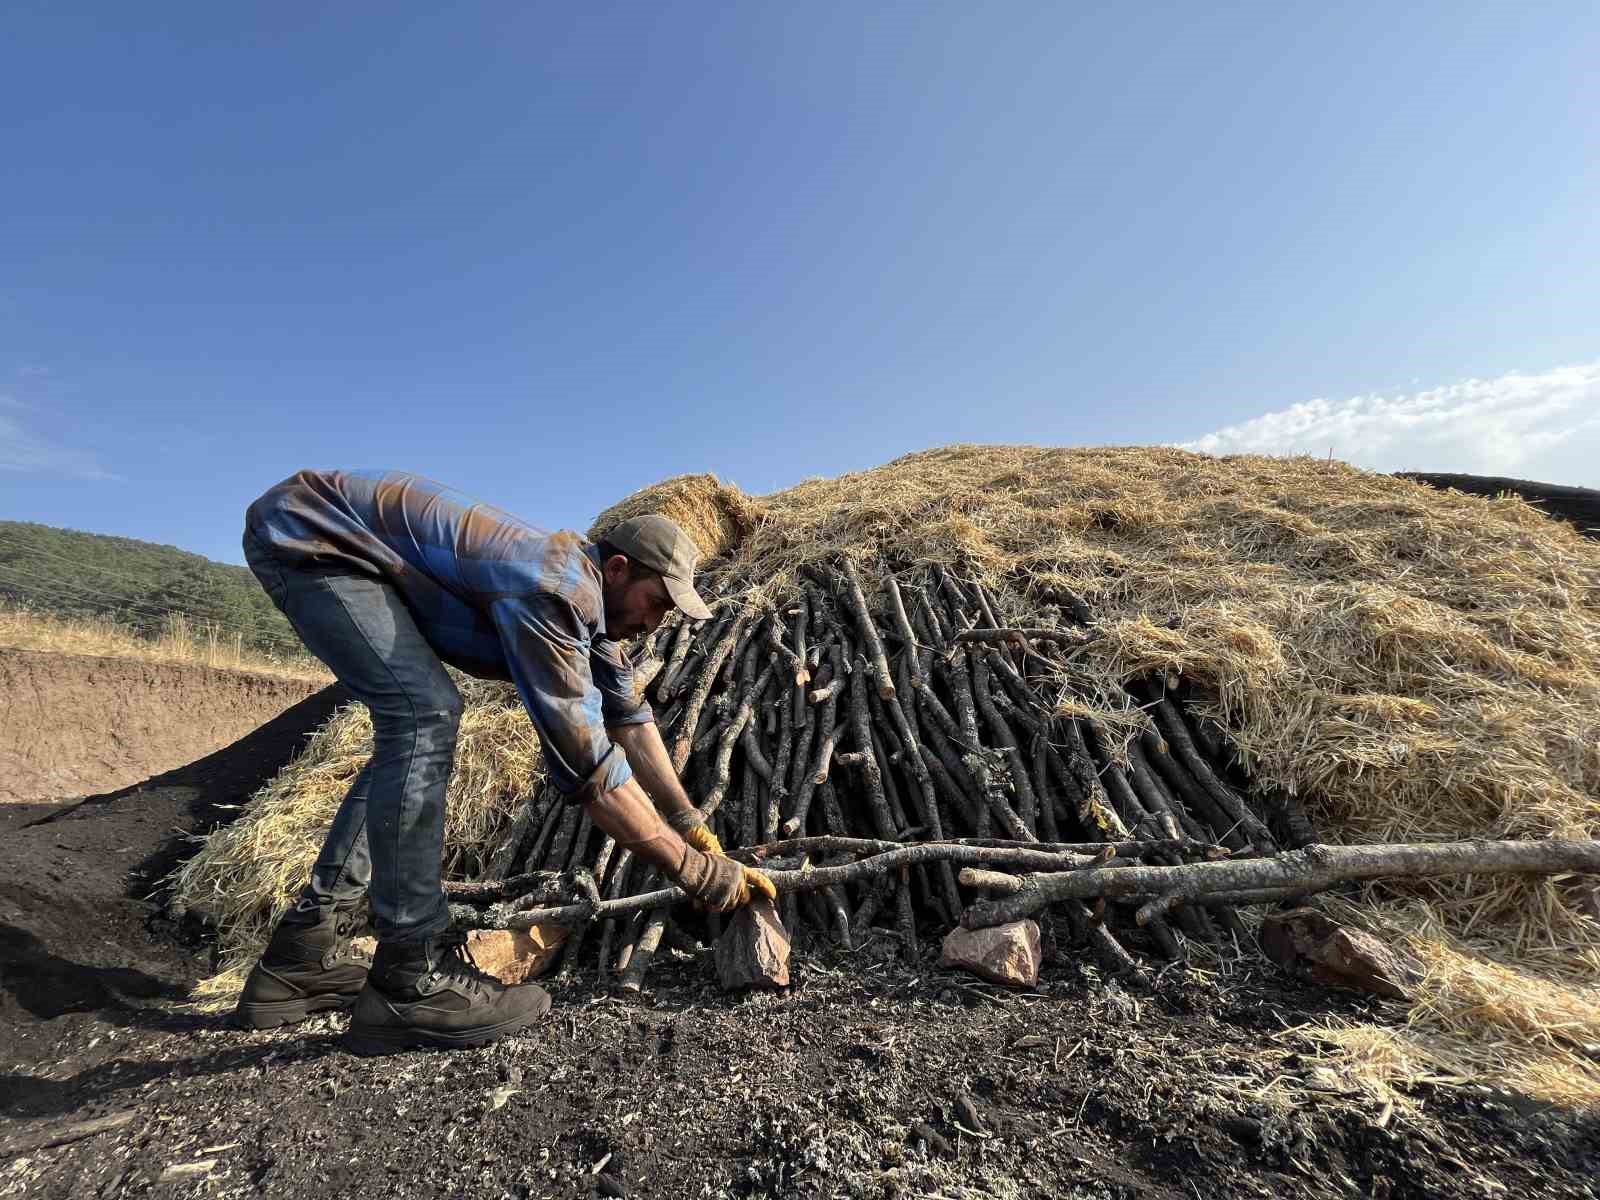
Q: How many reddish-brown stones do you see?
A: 4